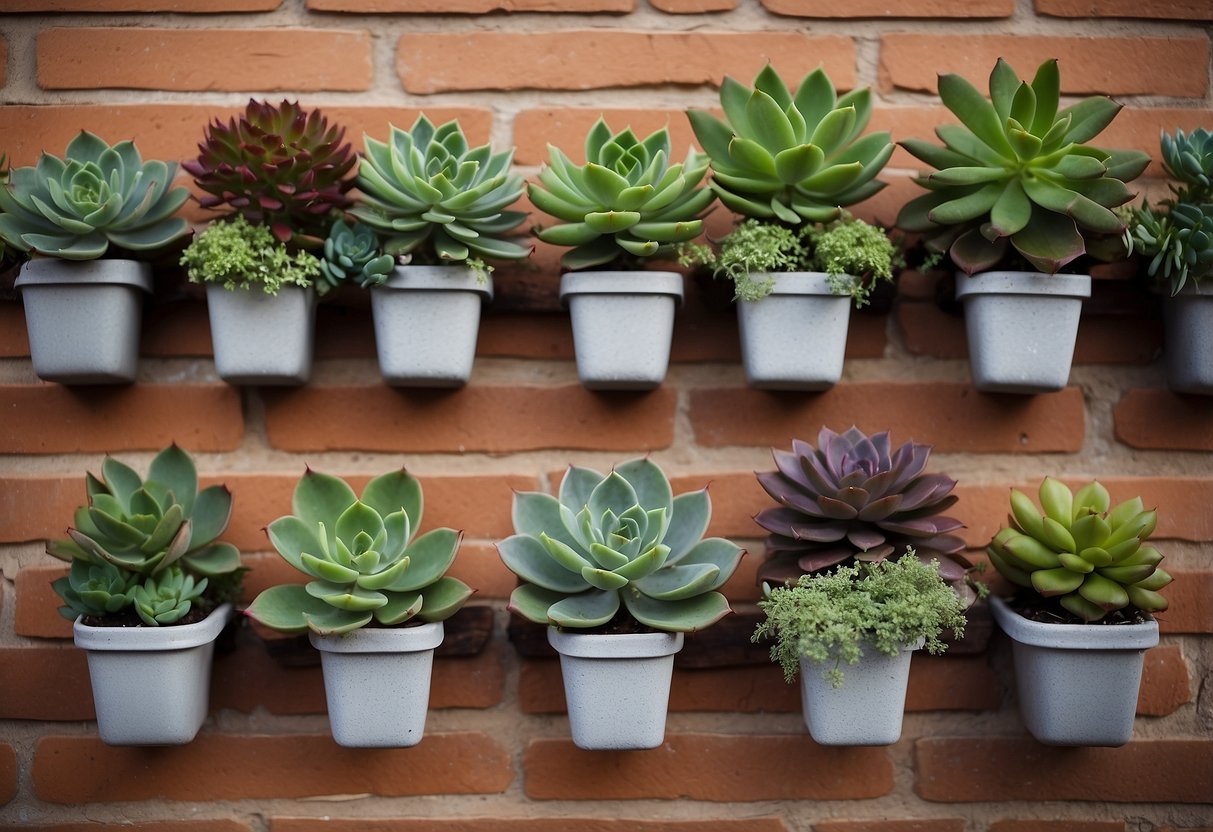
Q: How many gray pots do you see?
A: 12